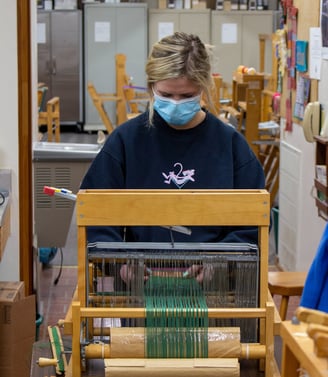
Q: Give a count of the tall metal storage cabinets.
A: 4